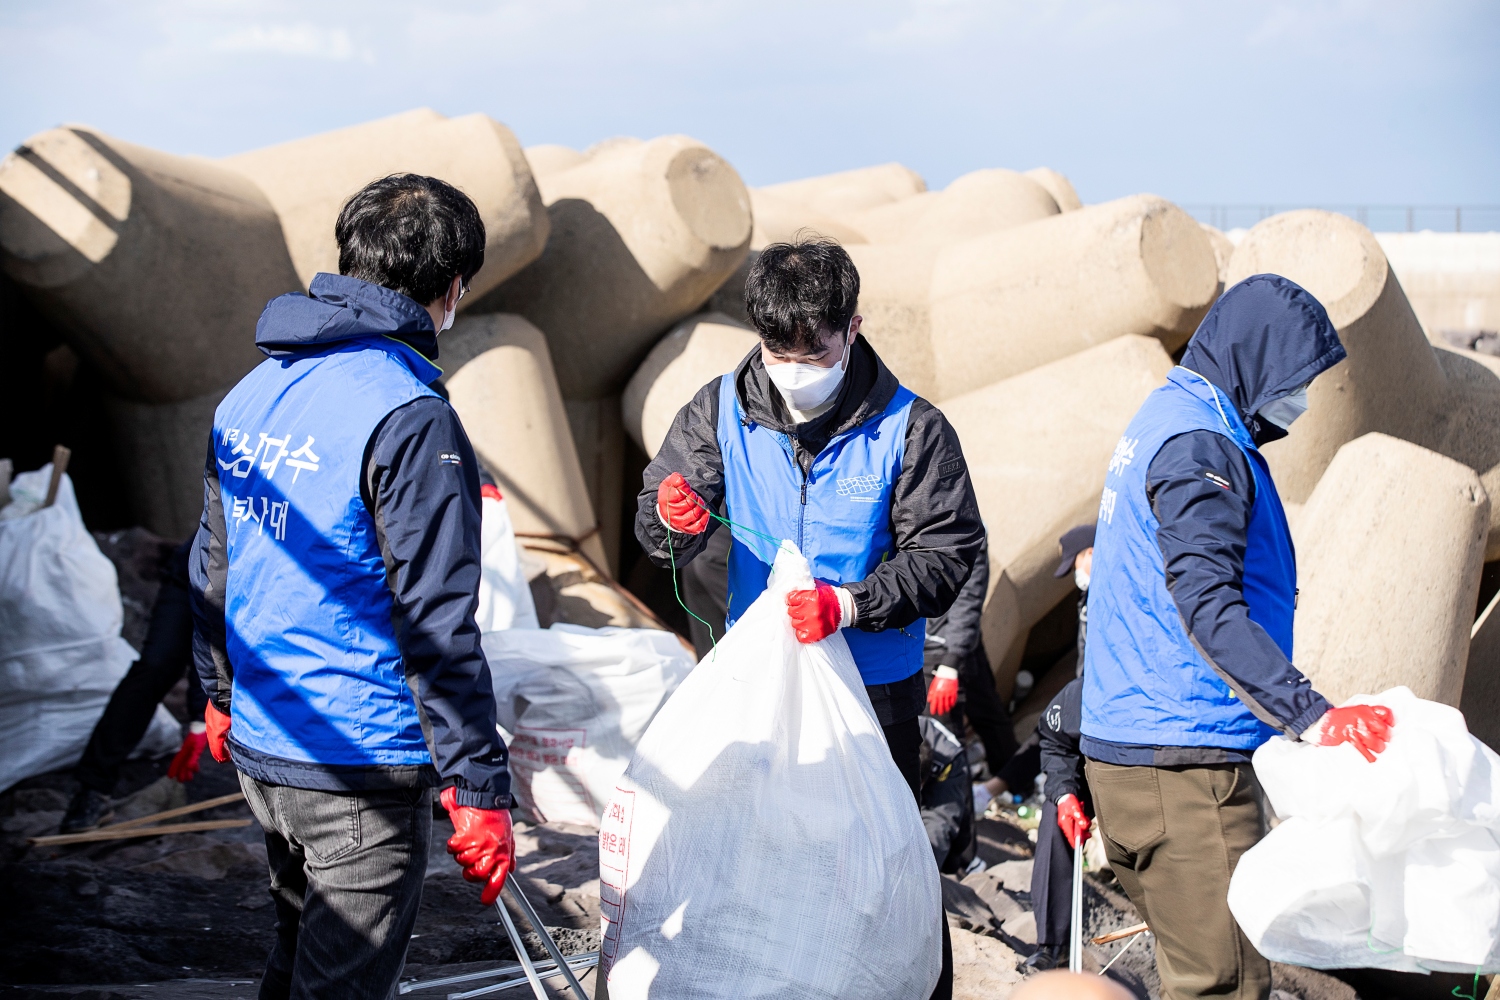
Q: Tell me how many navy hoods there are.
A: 2